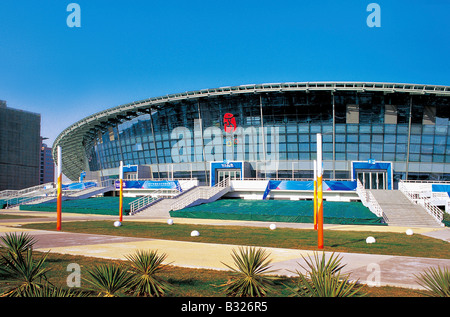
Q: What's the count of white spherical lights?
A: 6